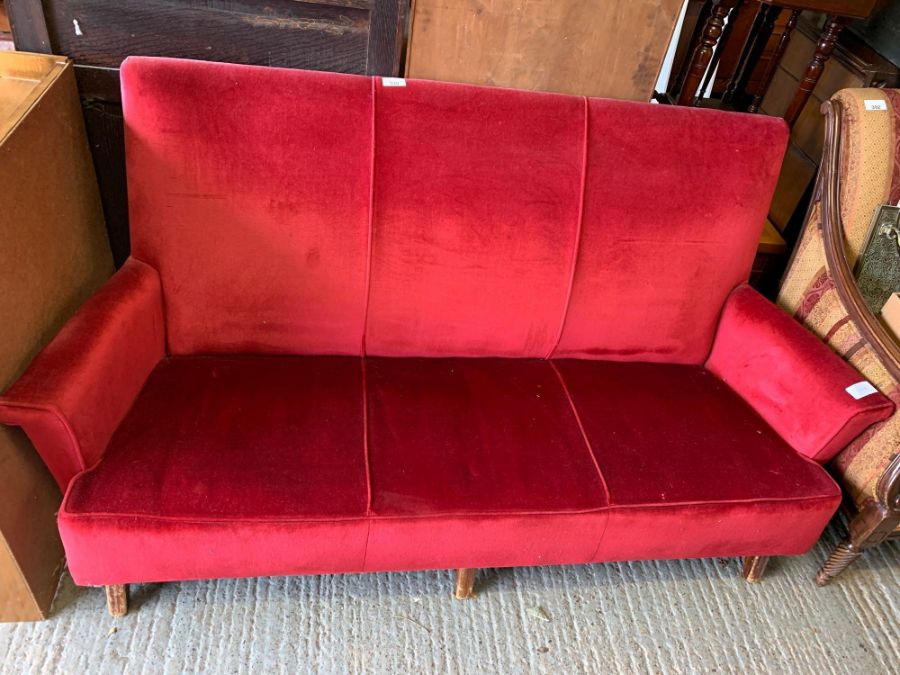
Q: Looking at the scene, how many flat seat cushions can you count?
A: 3